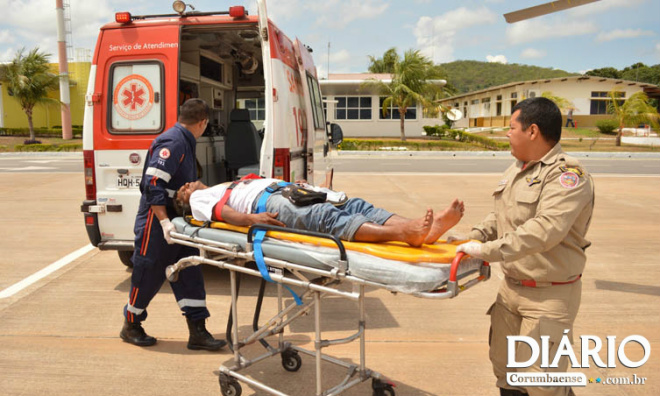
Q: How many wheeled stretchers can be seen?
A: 1